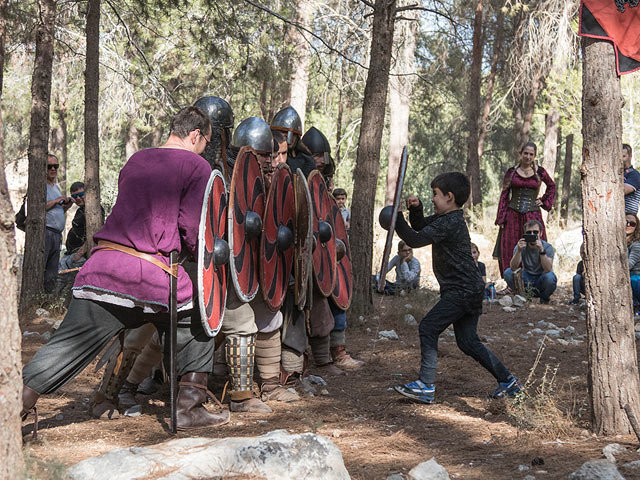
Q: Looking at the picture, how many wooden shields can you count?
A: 7